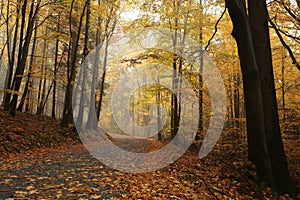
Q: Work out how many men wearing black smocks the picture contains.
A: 0